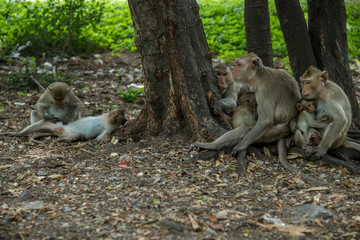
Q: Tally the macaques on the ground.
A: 7